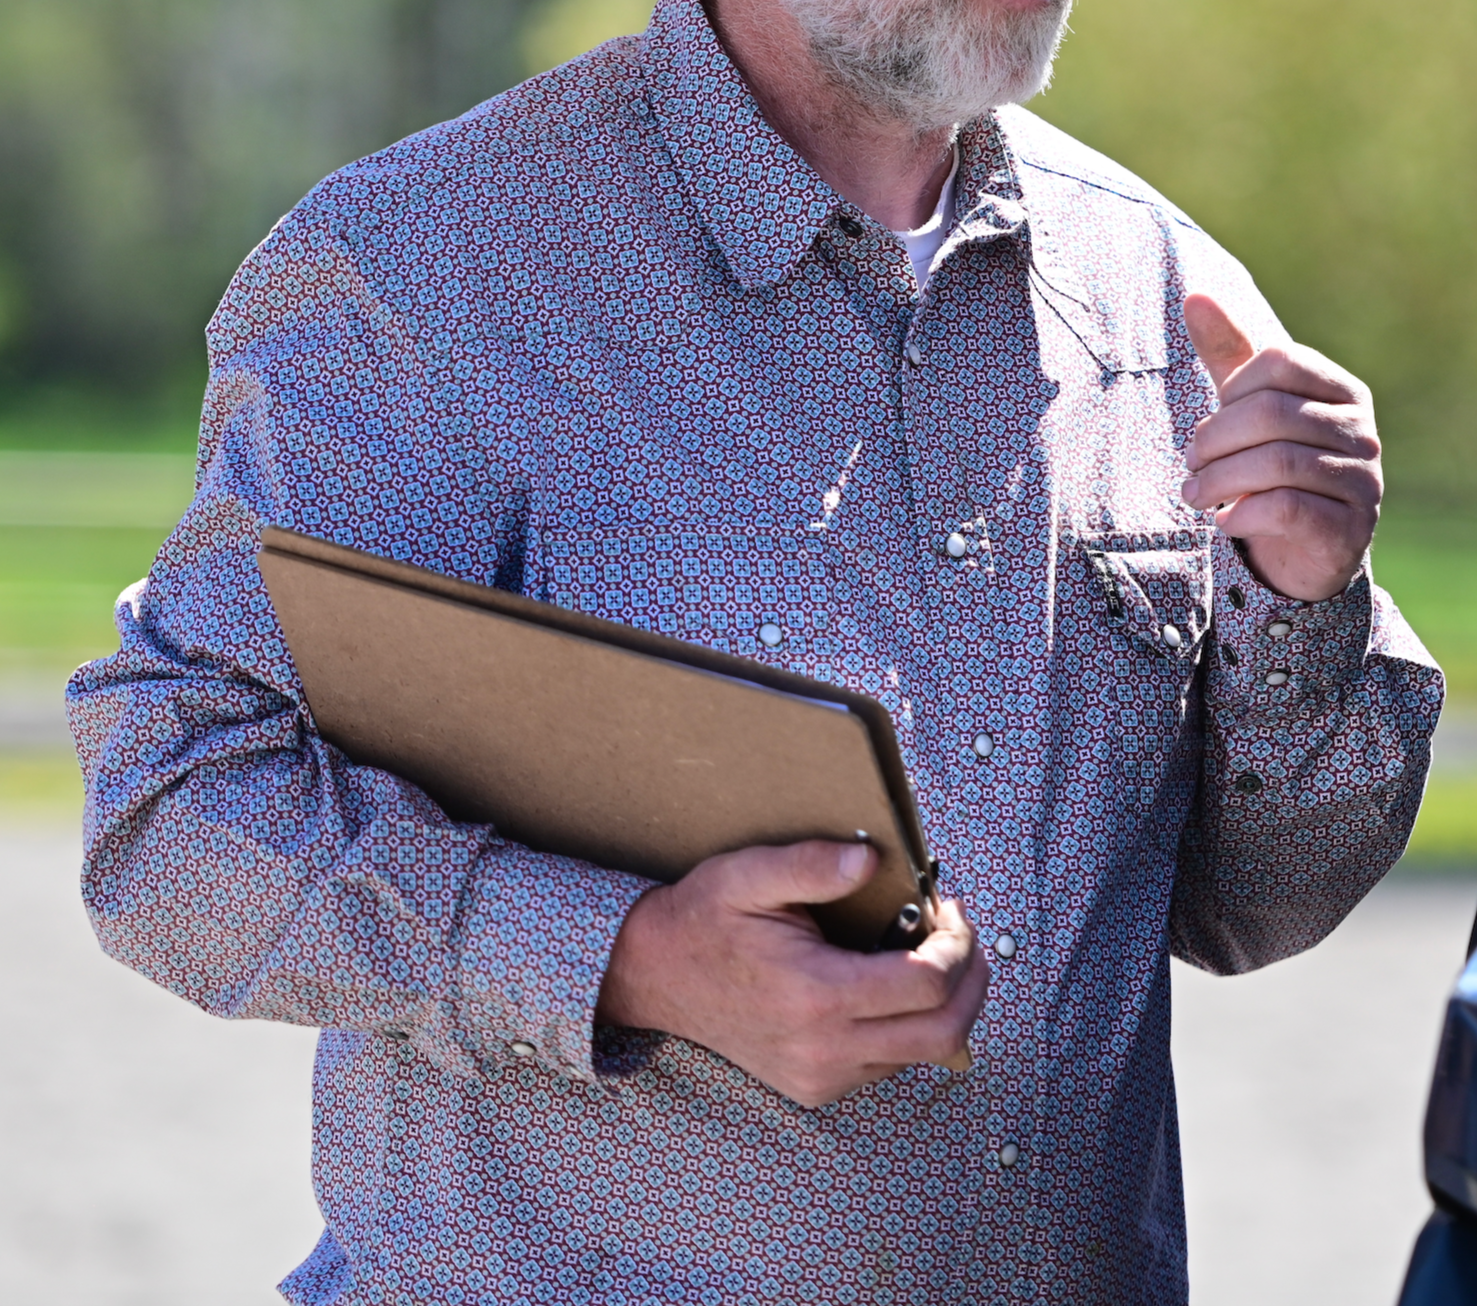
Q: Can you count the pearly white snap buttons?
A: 10